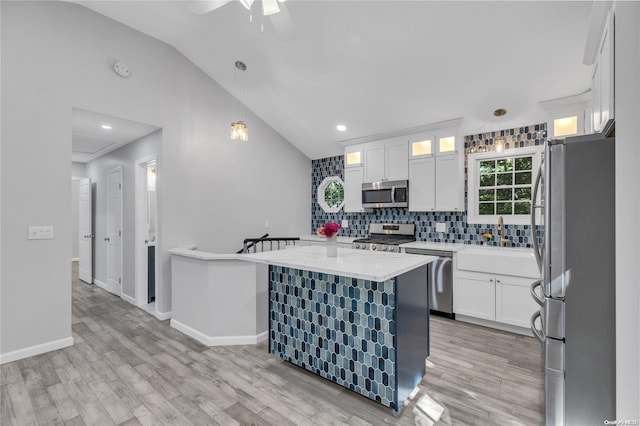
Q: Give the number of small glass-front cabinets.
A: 4